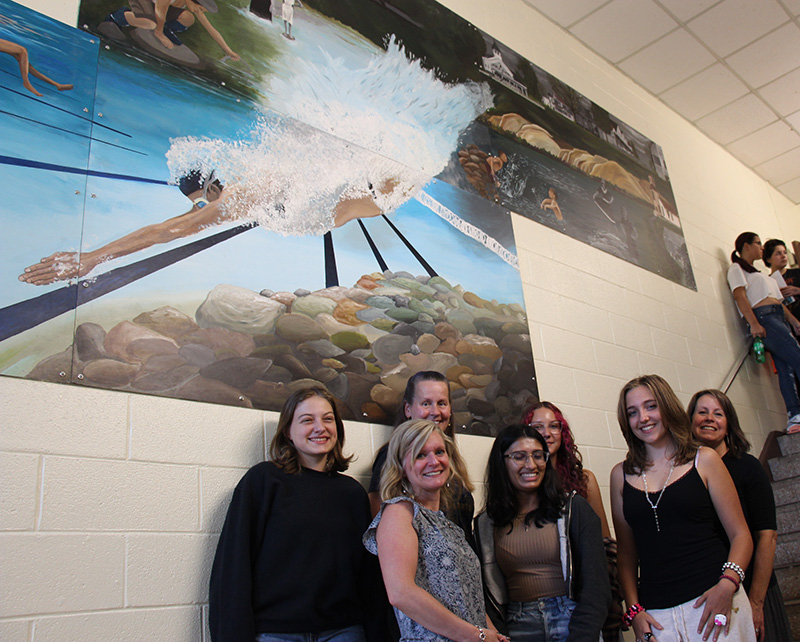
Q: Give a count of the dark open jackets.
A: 1